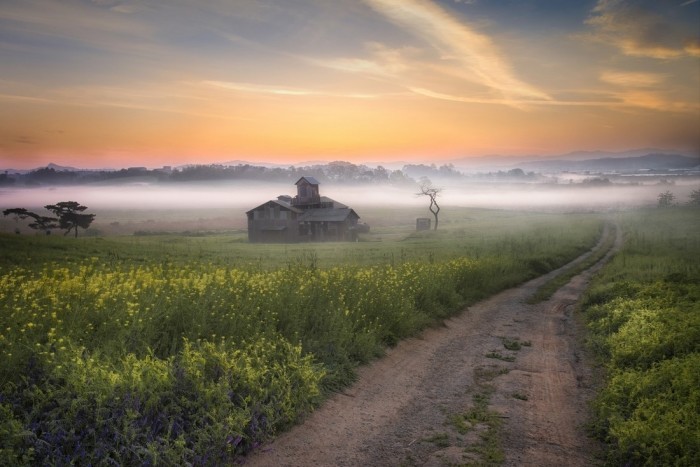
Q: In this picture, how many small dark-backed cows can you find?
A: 0